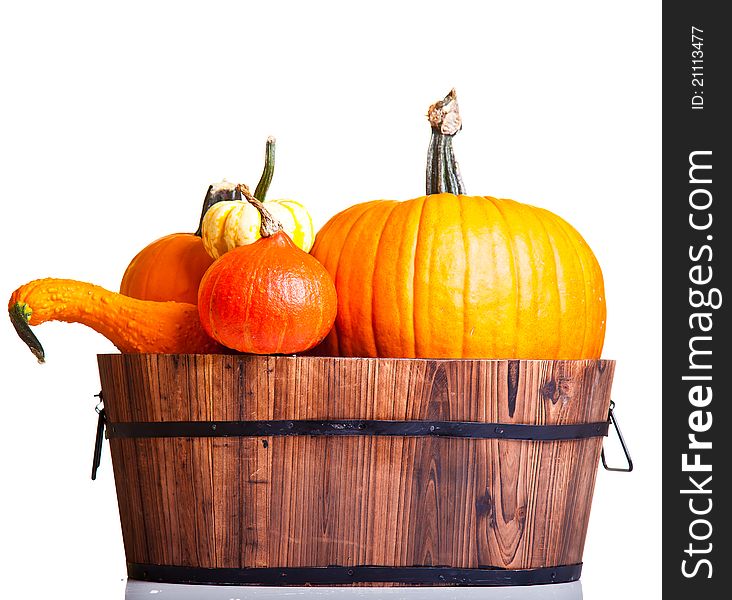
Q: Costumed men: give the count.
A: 0